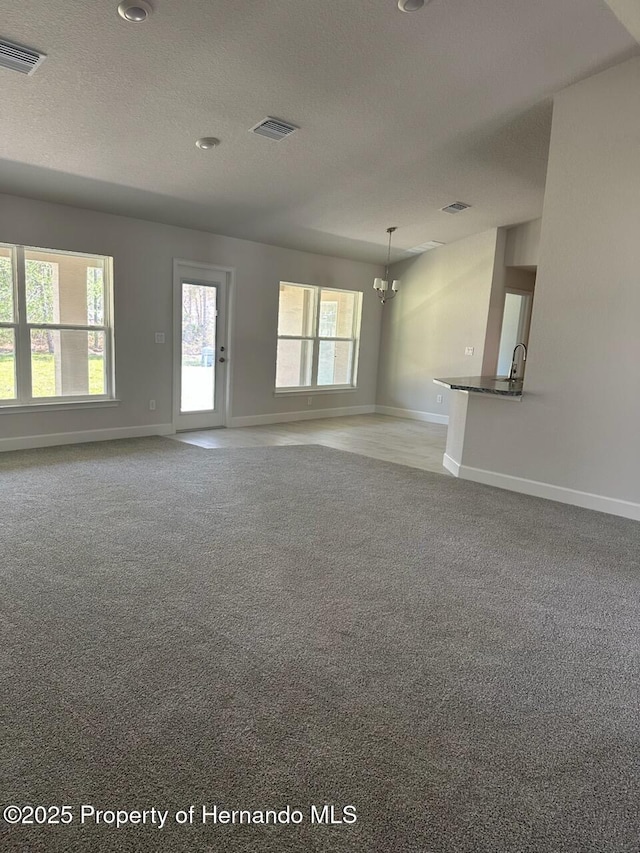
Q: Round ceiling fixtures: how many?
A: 3